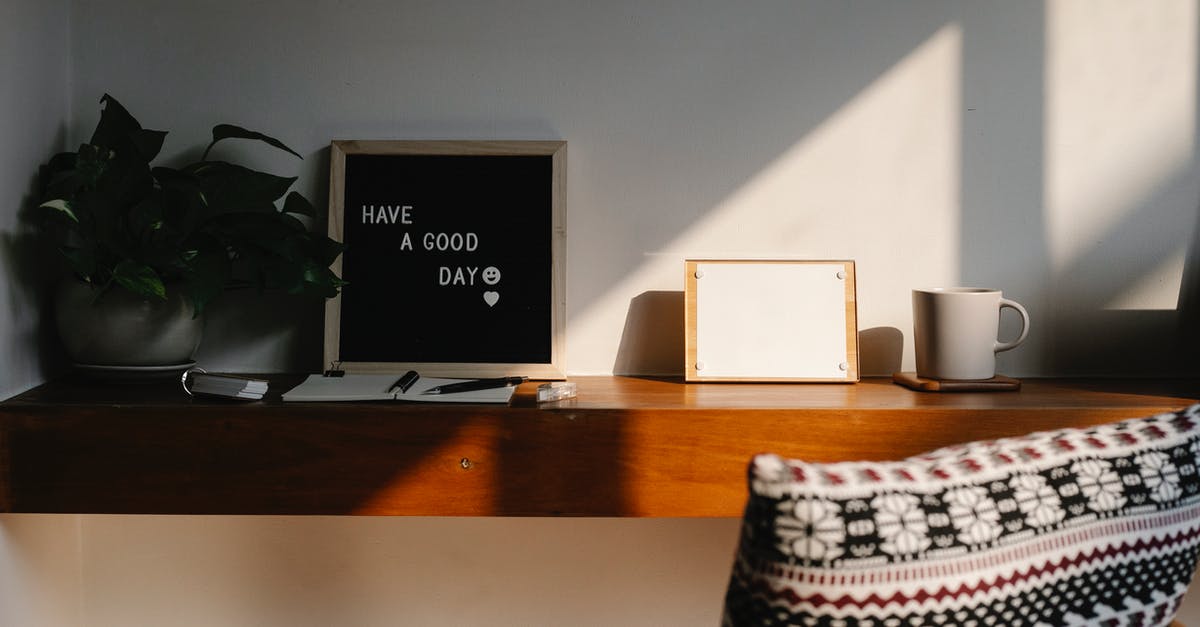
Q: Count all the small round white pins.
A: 4